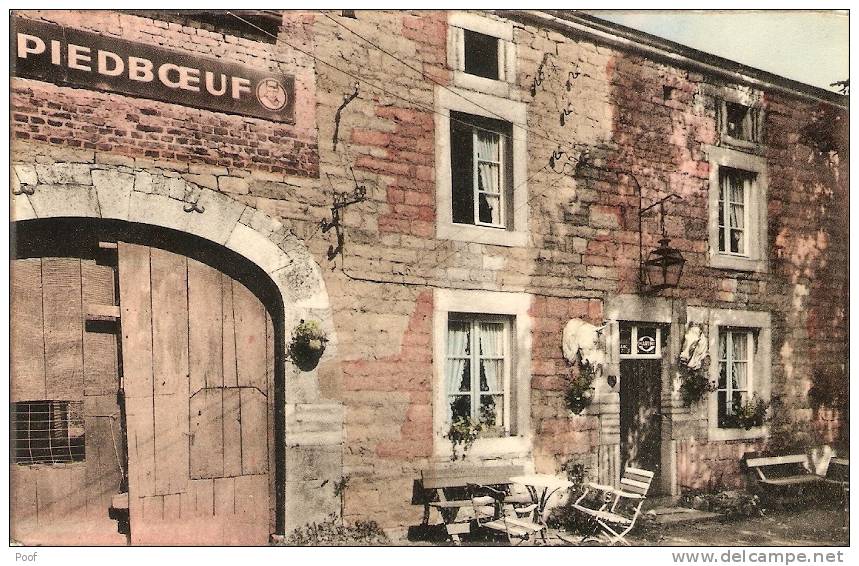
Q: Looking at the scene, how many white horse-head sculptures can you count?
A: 2